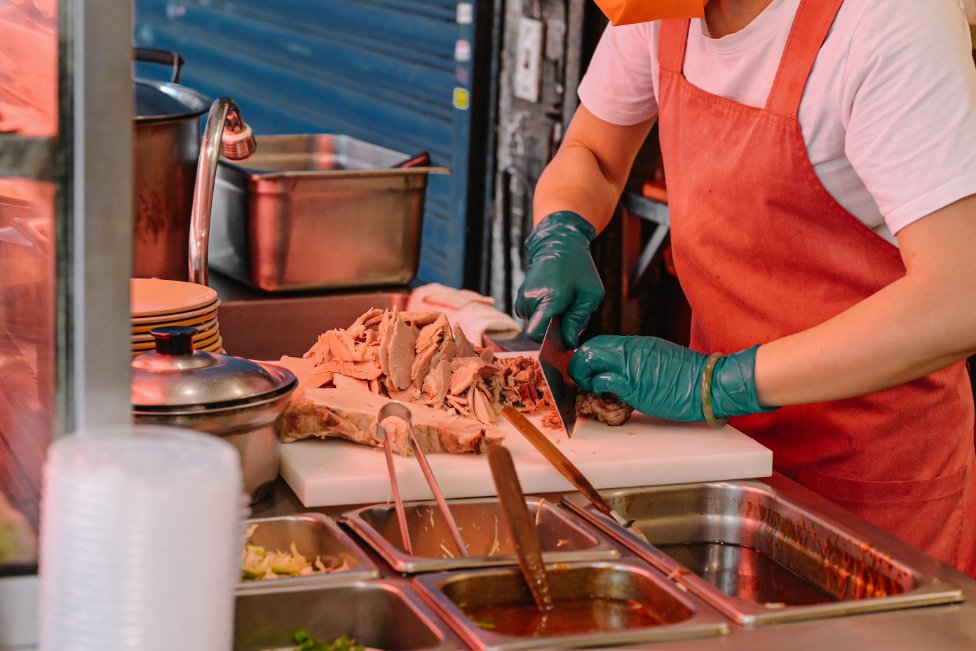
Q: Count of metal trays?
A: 6